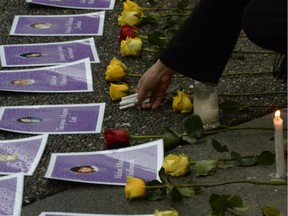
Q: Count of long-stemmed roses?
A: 11